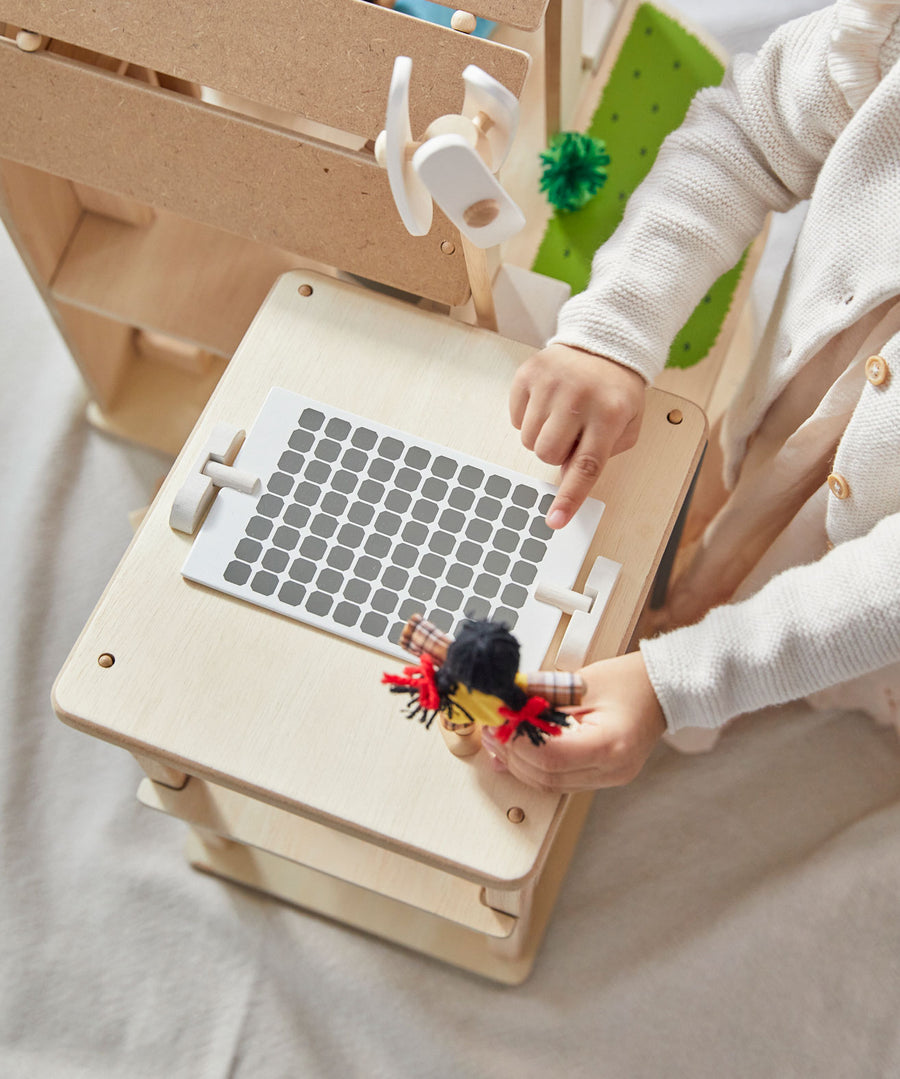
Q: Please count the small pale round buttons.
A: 2